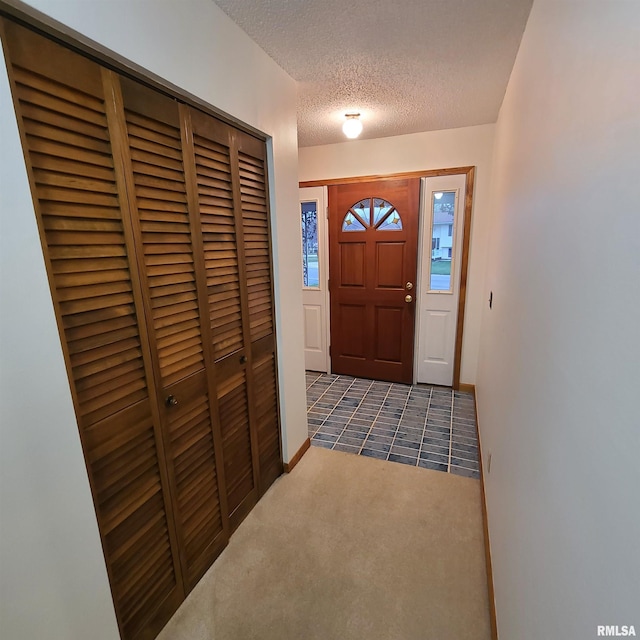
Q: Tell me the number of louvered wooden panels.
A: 4